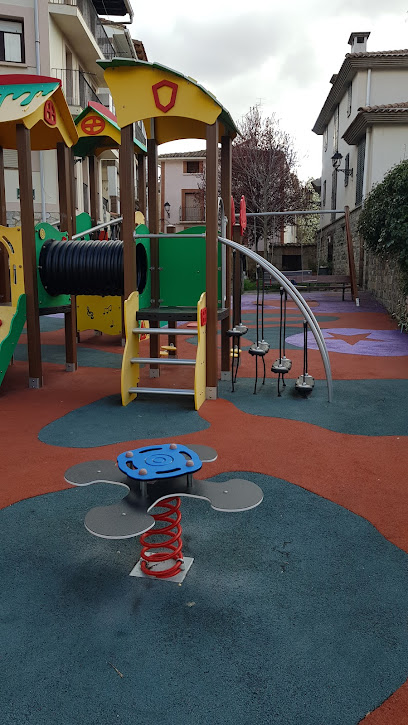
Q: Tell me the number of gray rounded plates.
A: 4